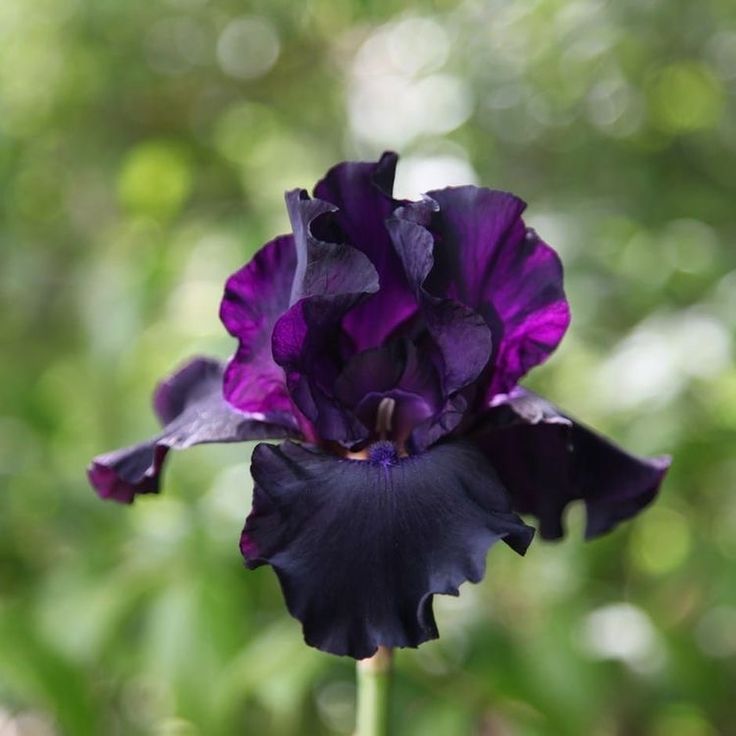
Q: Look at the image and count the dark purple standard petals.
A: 3